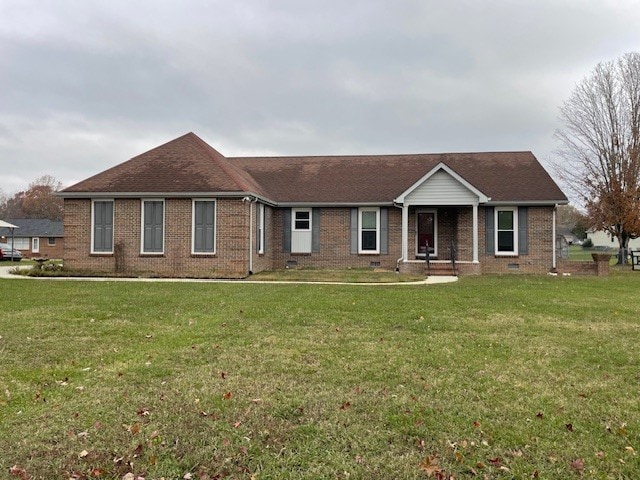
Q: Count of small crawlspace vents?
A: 3